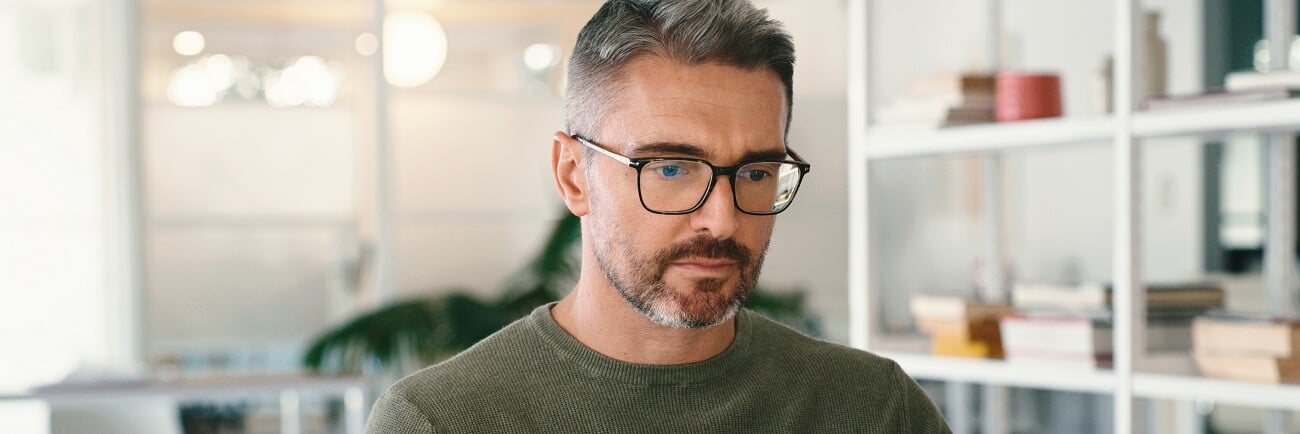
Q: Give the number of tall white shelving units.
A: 1